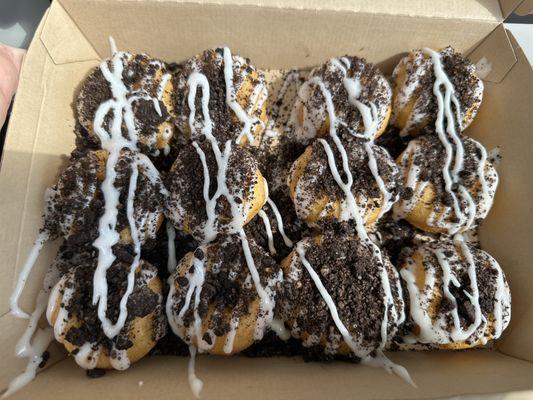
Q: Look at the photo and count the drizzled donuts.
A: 12